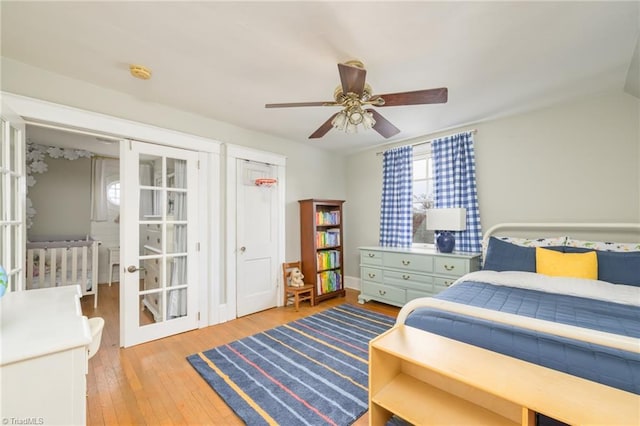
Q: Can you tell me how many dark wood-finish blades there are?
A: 5